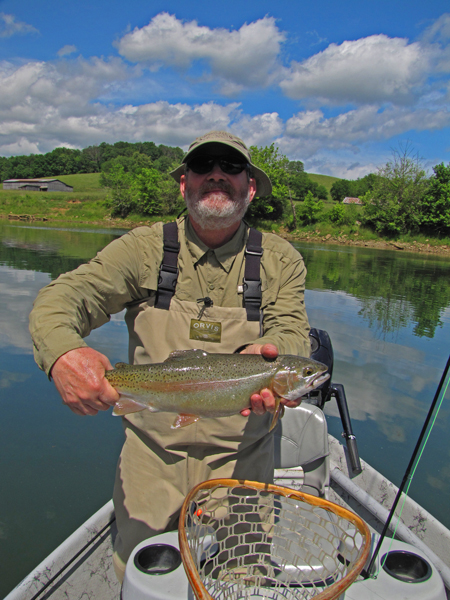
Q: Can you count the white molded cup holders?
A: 2